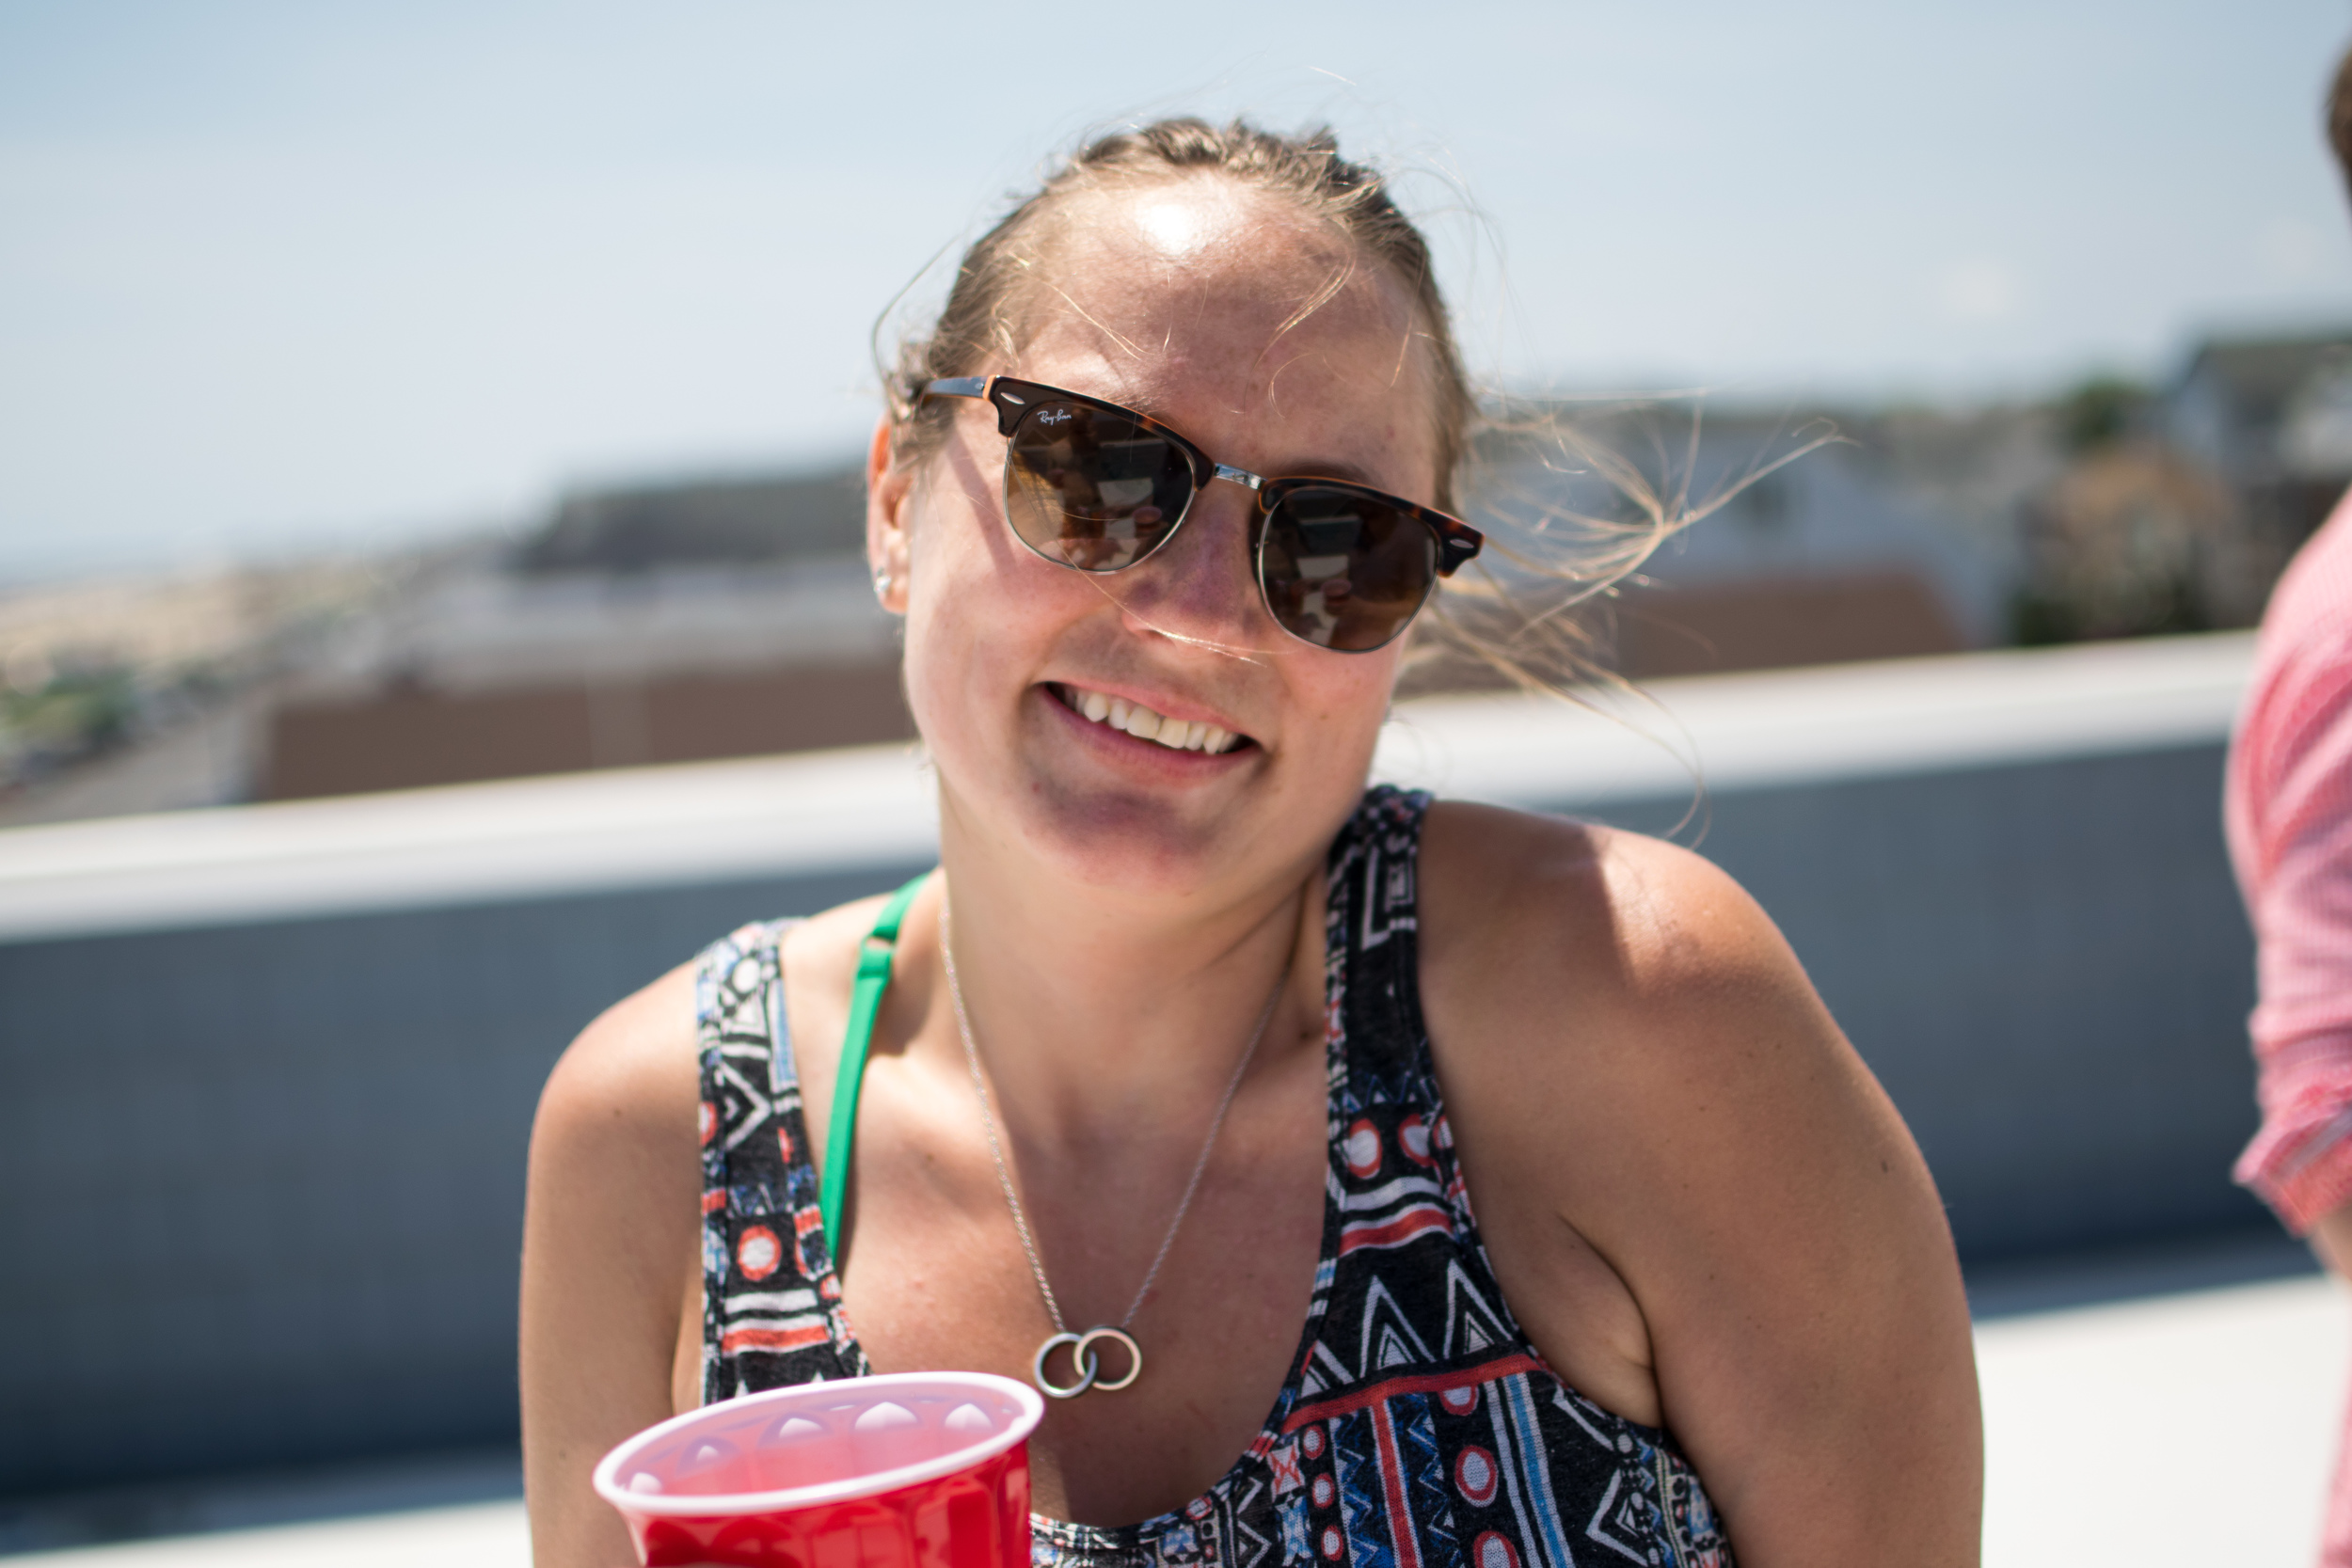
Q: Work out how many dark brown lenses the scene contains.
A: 2